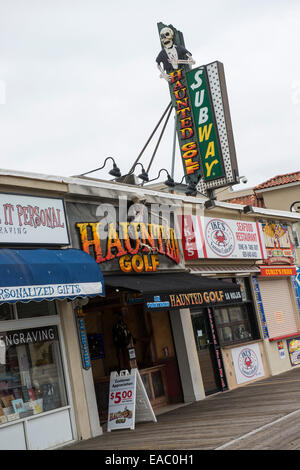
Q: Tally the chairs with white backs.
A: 0